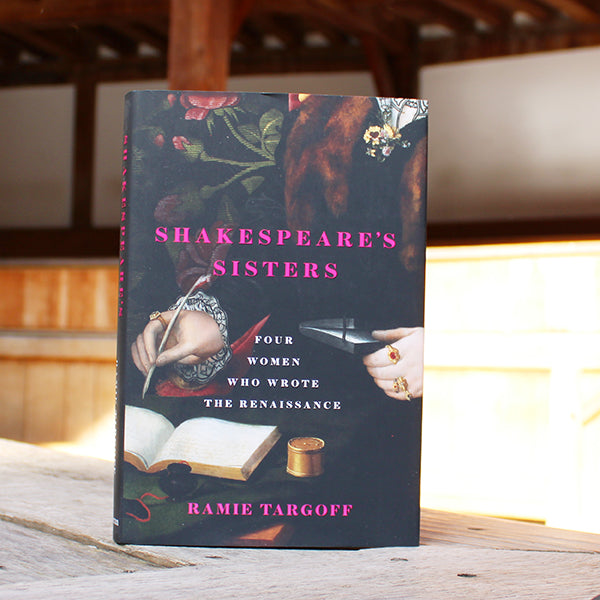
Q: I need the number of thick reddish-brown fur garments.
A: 1